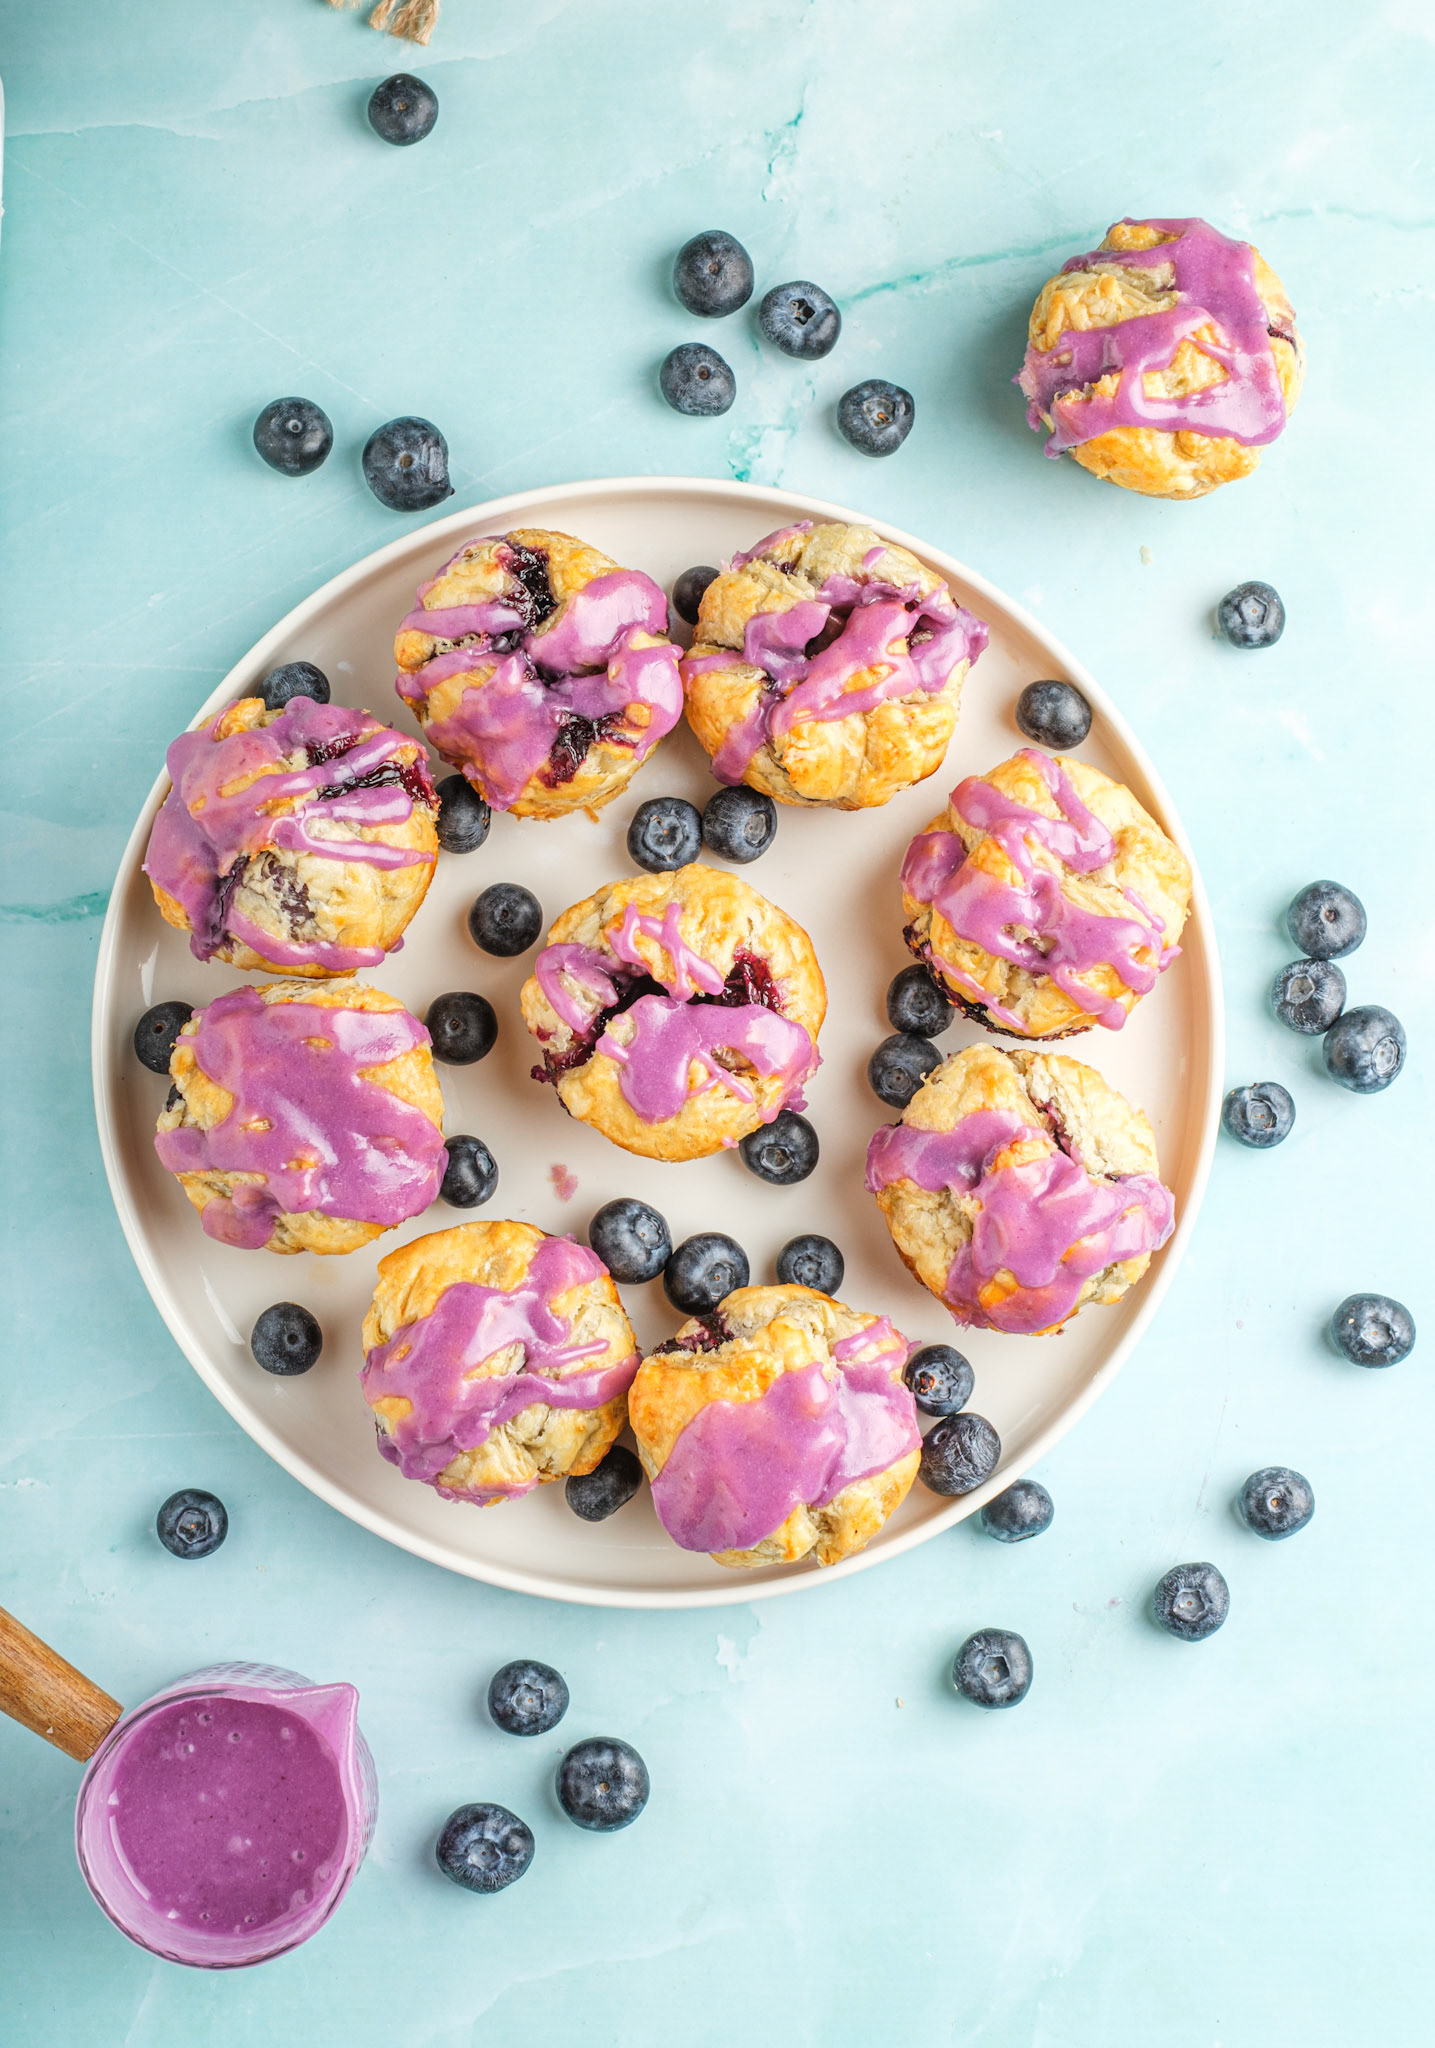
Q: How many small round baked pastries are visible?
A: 10